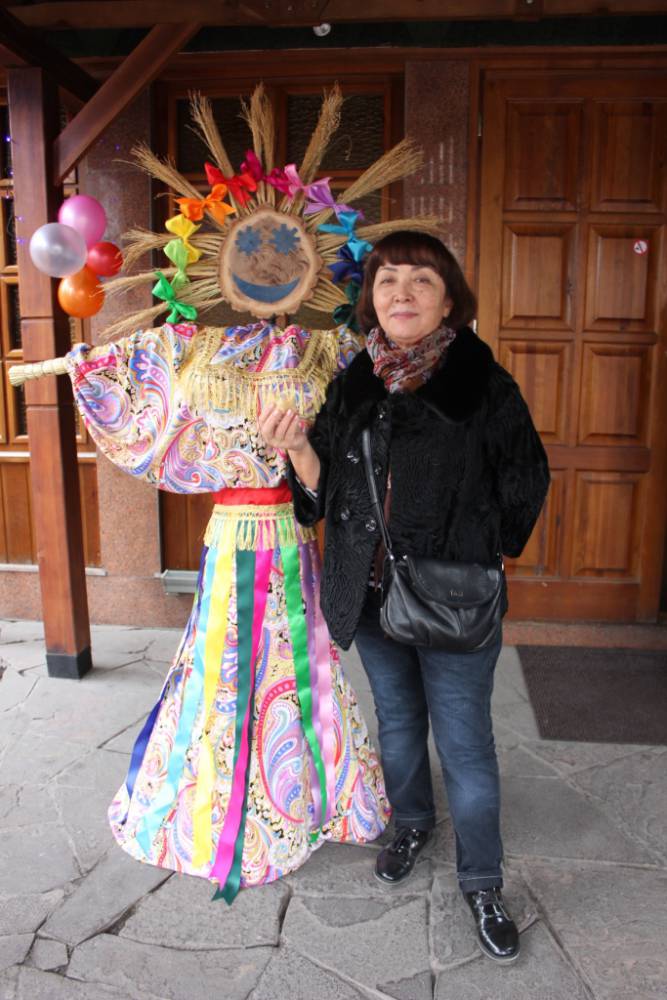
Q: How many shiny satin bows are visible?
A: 11